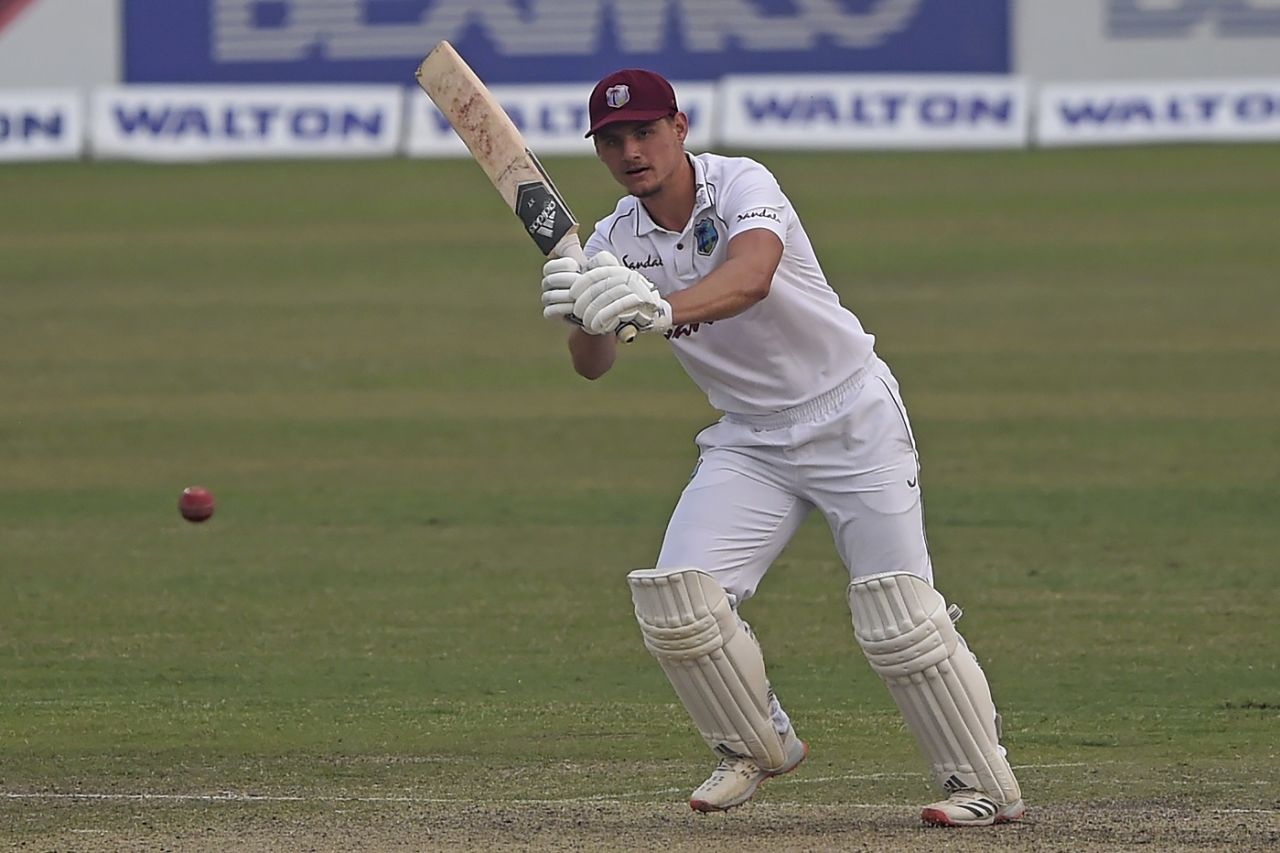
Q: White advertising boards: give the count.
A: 5